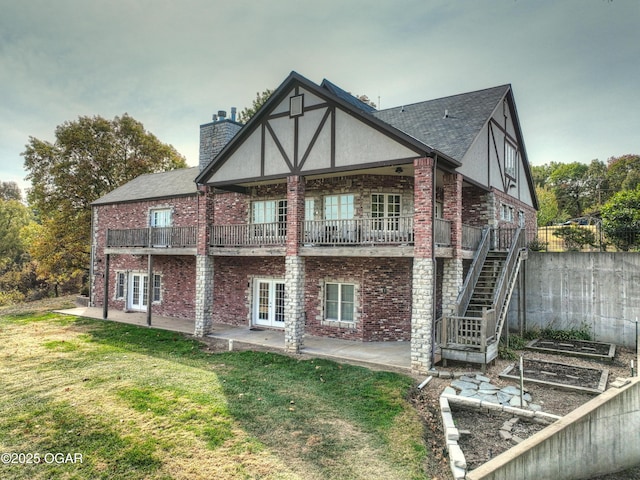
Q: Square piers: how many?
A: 4